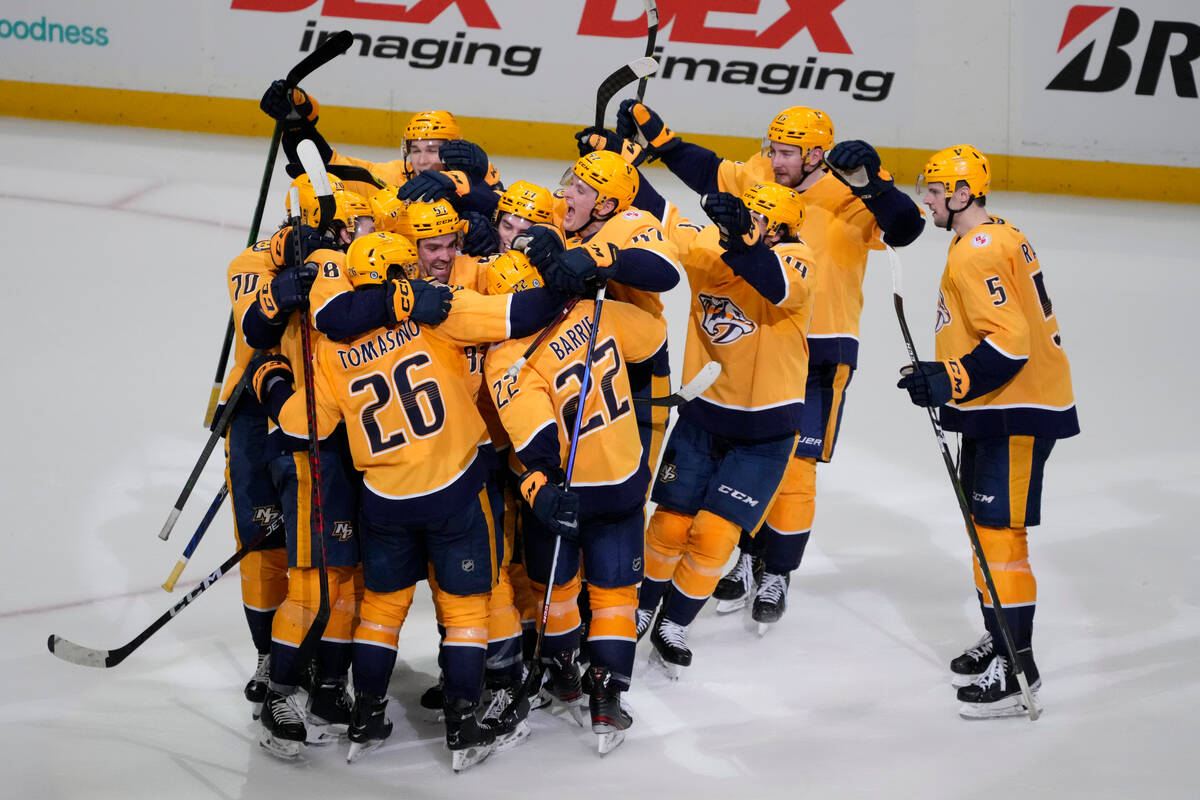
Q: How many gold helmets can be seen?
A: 12